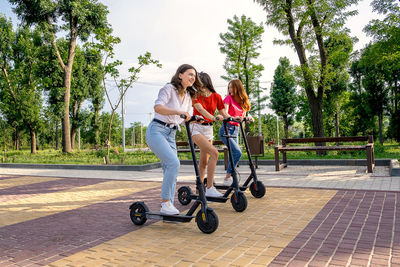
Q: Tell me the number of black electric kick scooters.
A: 3